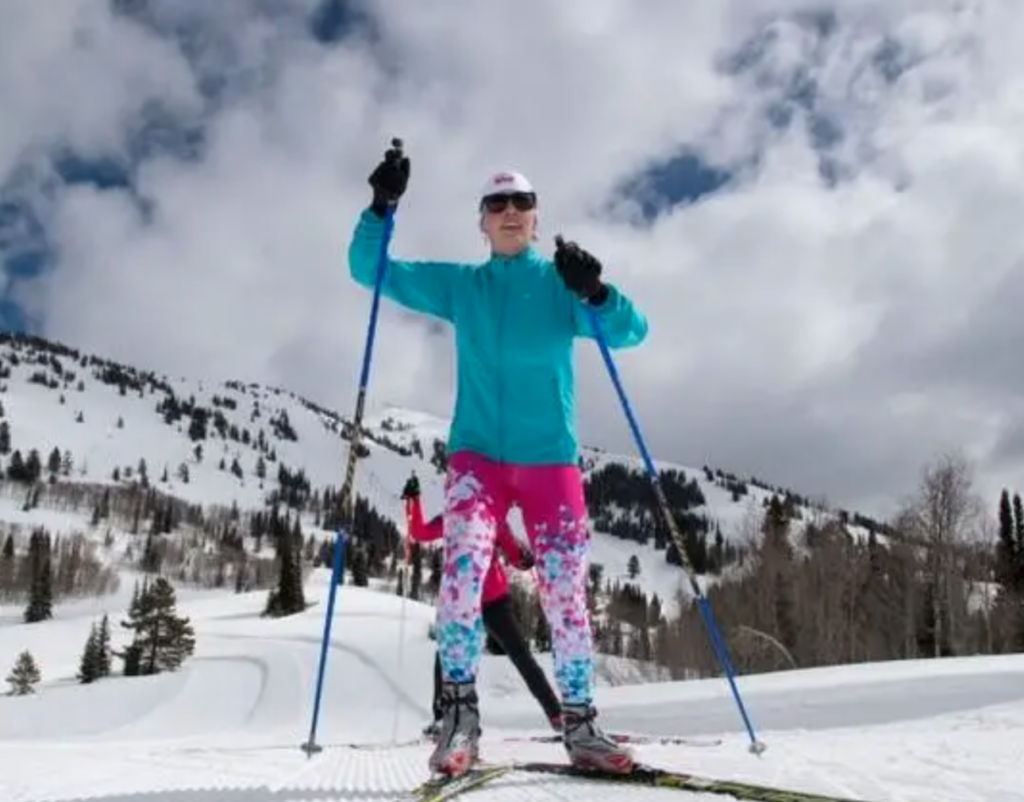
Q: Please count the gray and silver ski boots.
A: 2